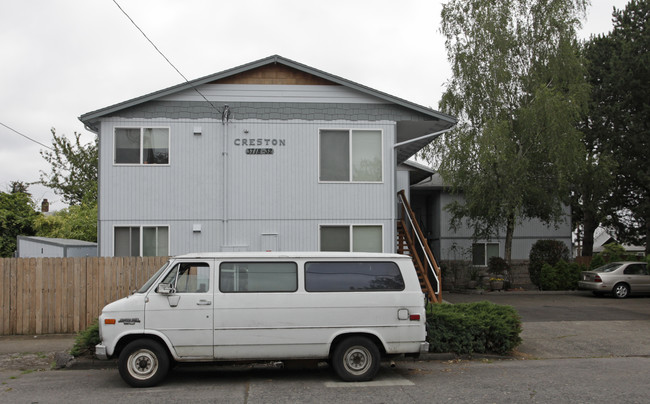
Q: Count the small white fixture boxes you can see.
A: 2